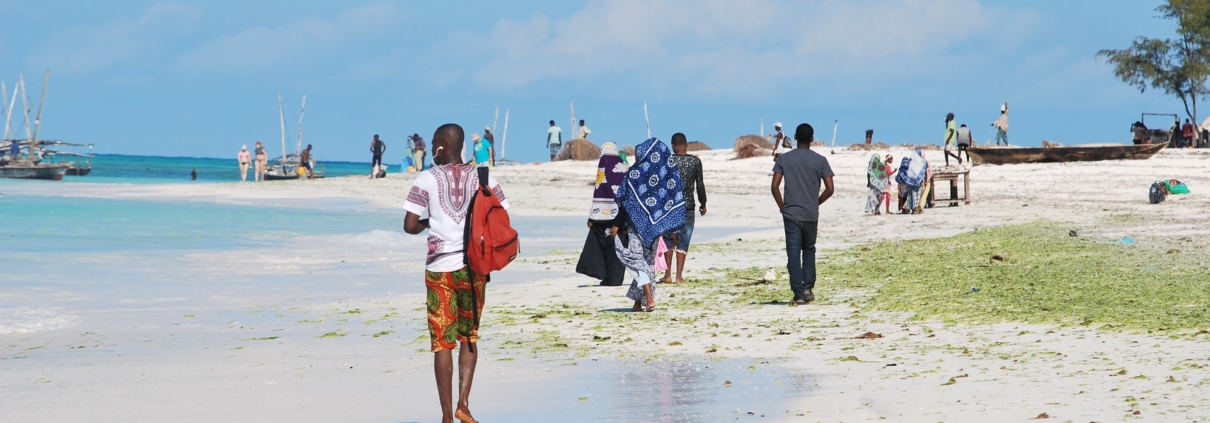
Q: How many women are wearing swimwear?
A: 2